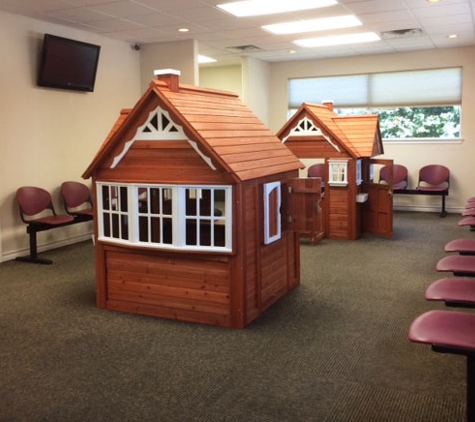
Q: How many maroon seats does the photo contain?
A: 13